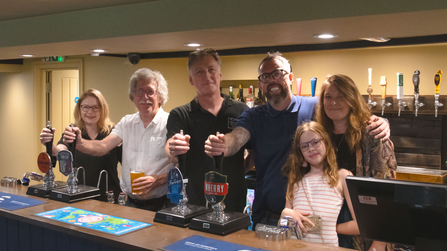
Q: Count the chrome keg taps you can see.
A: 5